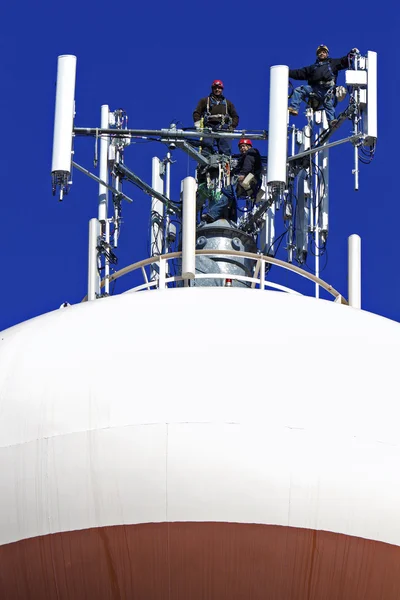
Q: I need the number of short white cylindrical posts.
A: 3